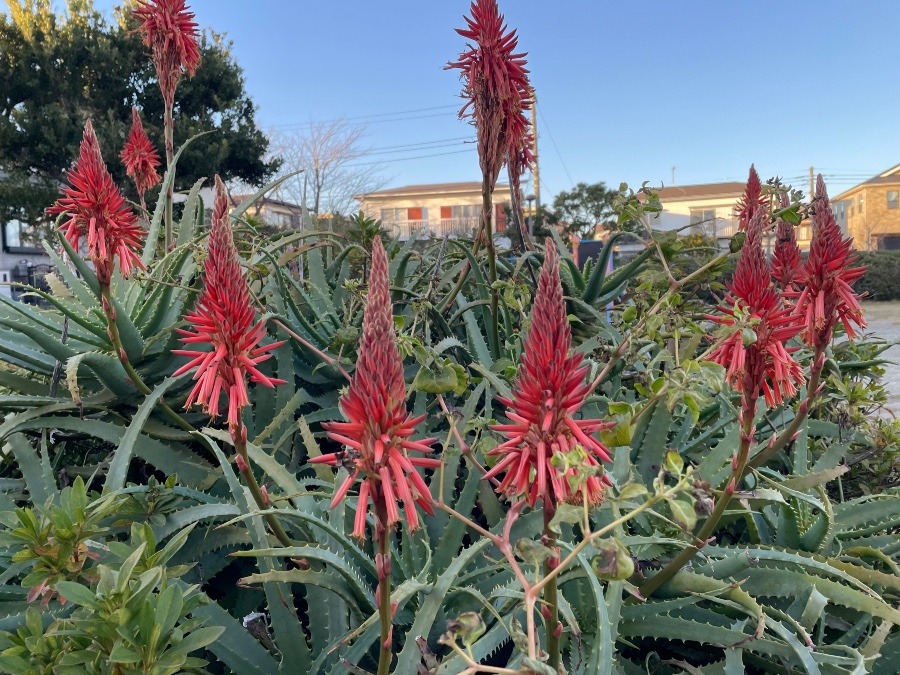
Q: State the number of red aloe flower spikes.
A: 12